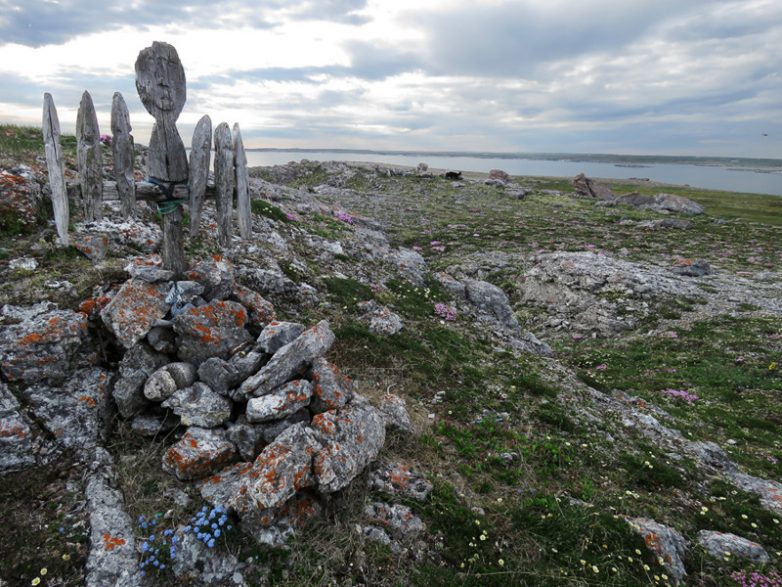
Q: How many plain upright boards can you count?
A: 6